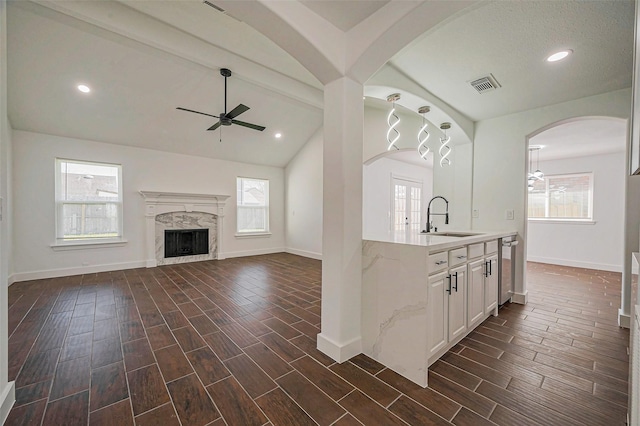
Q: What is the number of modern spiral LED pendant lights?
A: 3